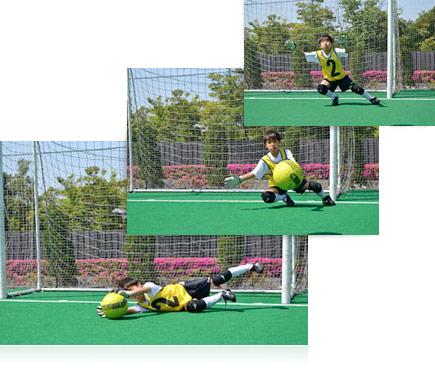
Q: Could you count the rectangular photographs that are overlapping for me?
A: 3